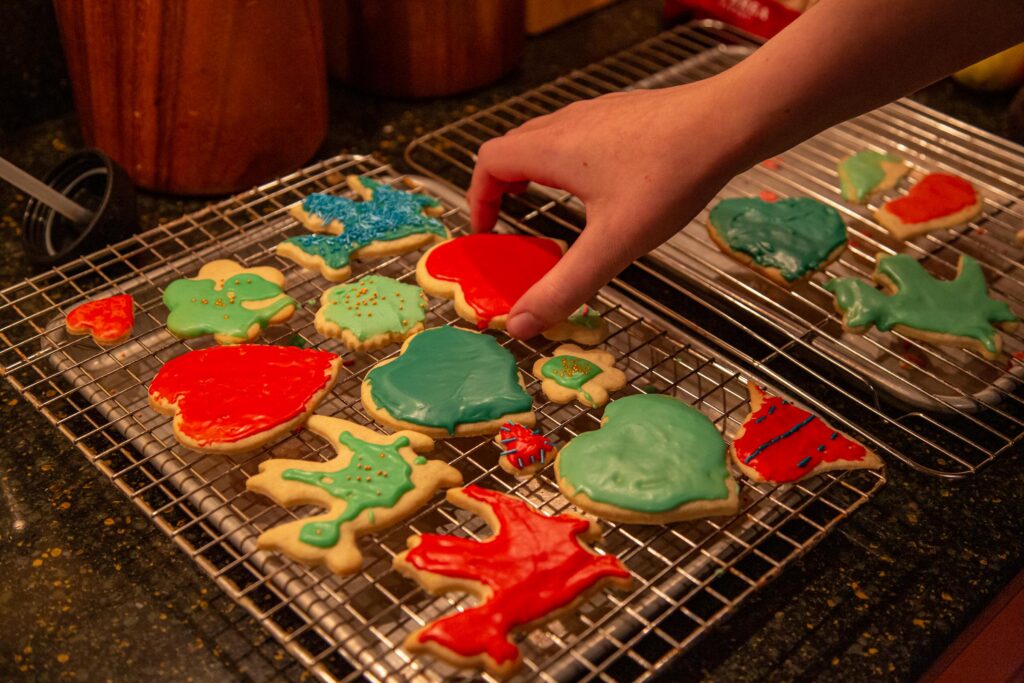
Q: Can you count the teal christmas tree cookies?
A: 0